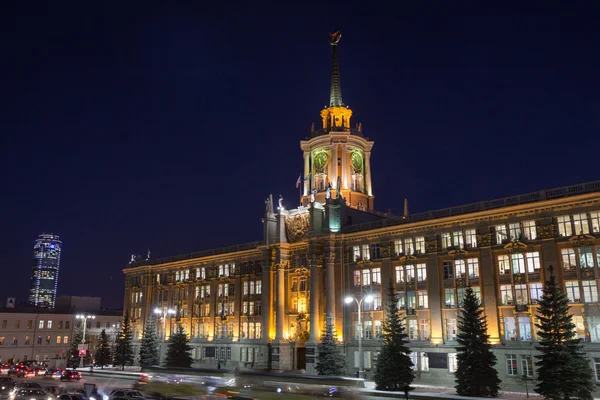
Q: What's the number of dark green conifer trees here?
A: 9